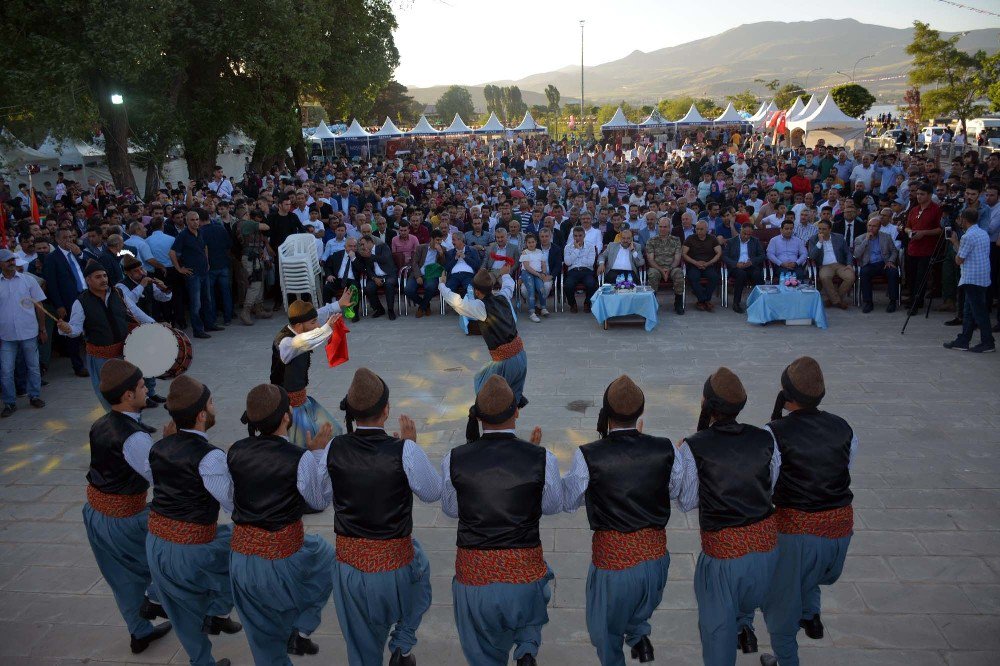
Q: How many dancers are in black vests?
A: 10